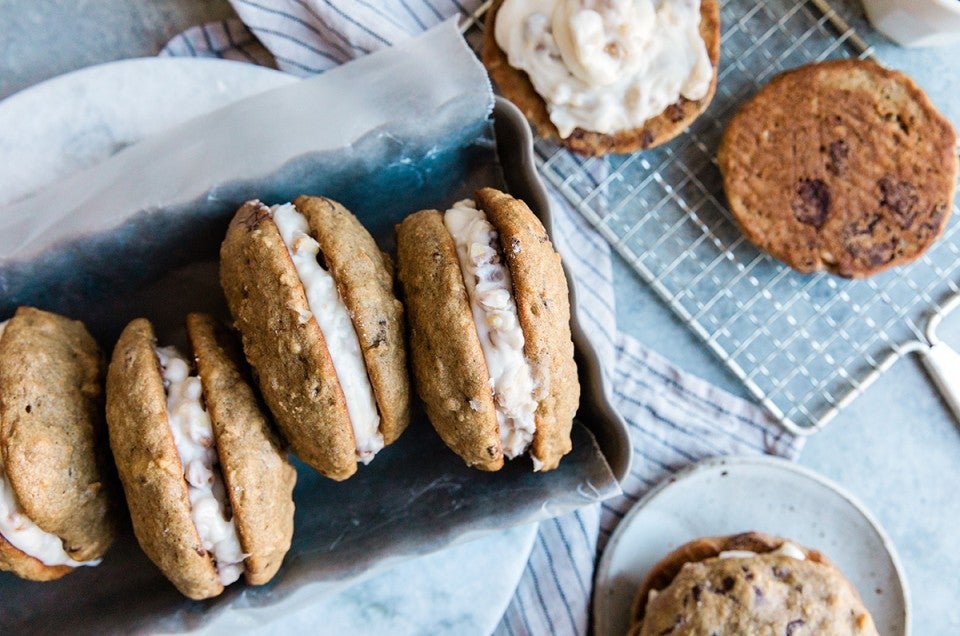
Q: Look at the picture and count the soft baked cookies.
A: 12